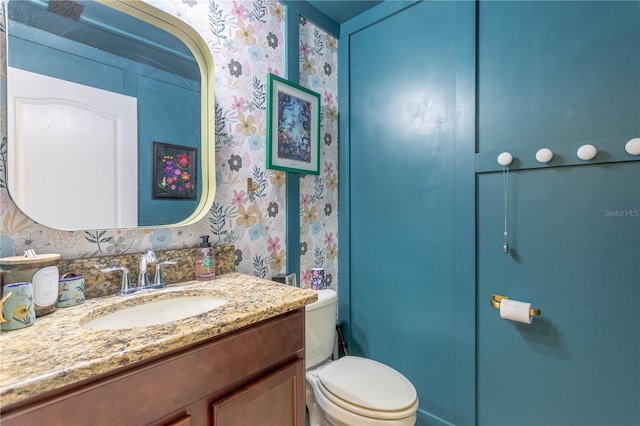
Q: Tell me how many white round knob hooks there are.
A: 4